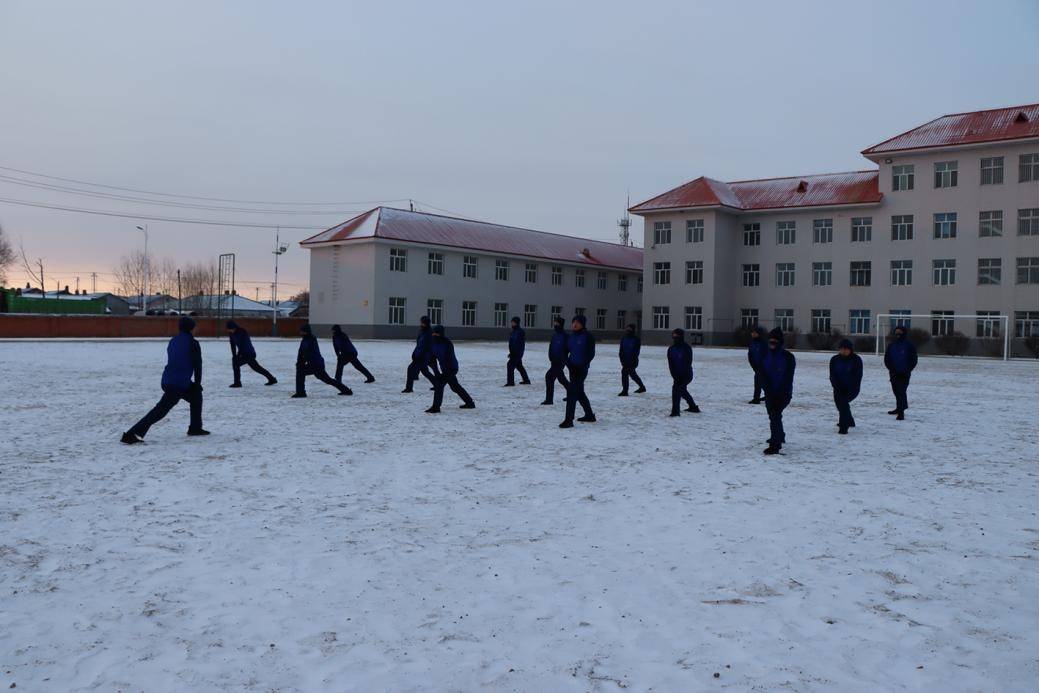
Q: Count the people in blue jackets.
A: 15